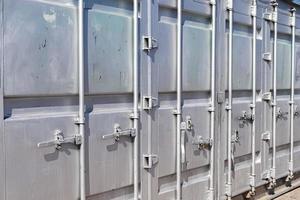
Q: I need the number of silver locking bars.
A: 8